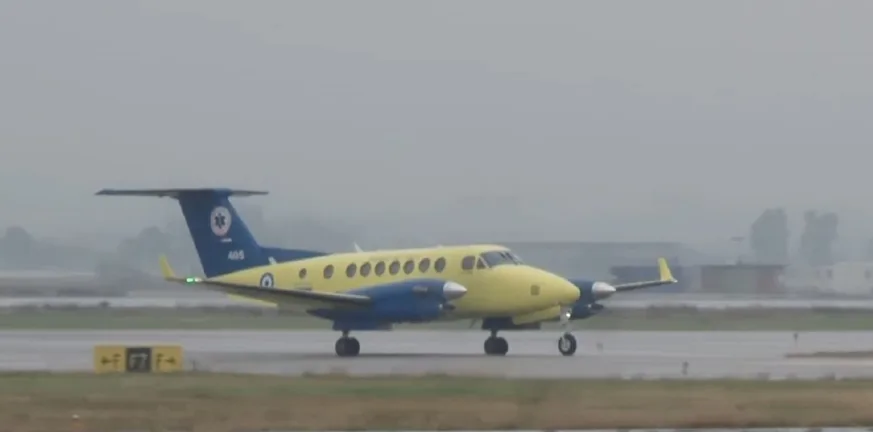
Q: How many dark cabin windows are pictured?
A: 9